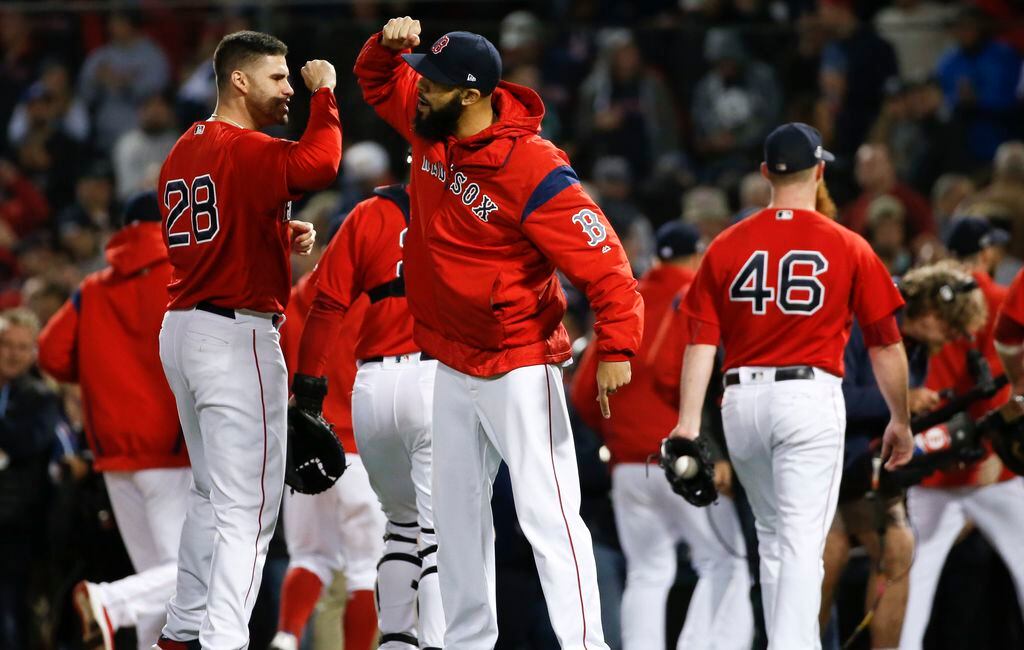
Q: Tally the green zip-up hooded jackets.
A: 0